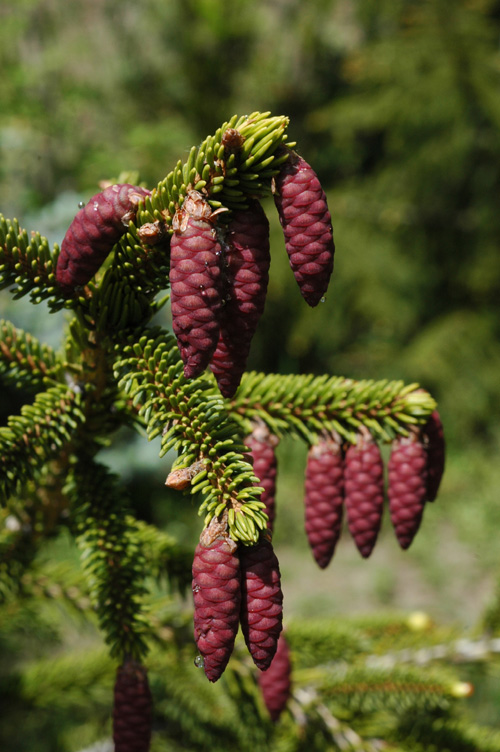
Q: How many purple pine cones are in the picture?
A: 13